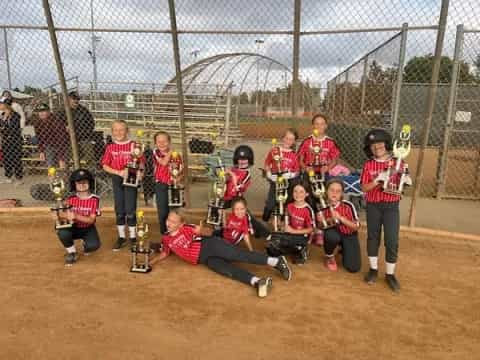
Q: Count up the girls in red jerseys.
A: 11